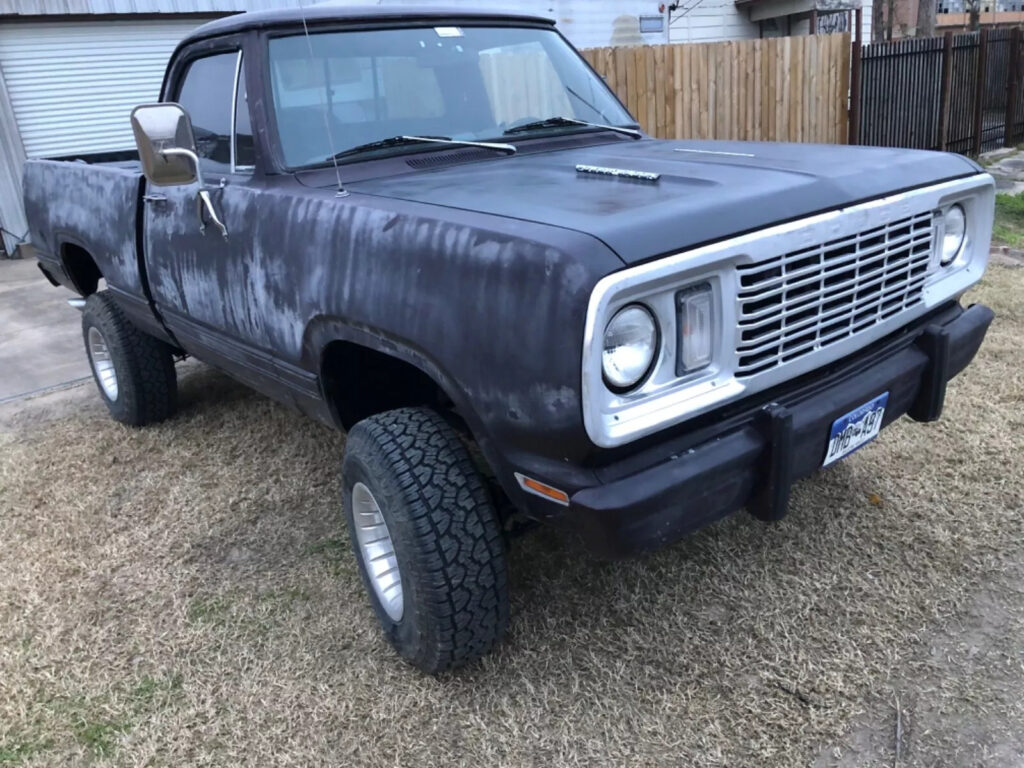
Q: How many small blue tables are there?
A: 0